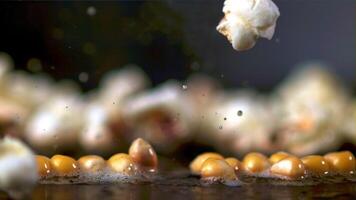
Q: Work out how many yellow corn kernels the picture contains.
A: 13